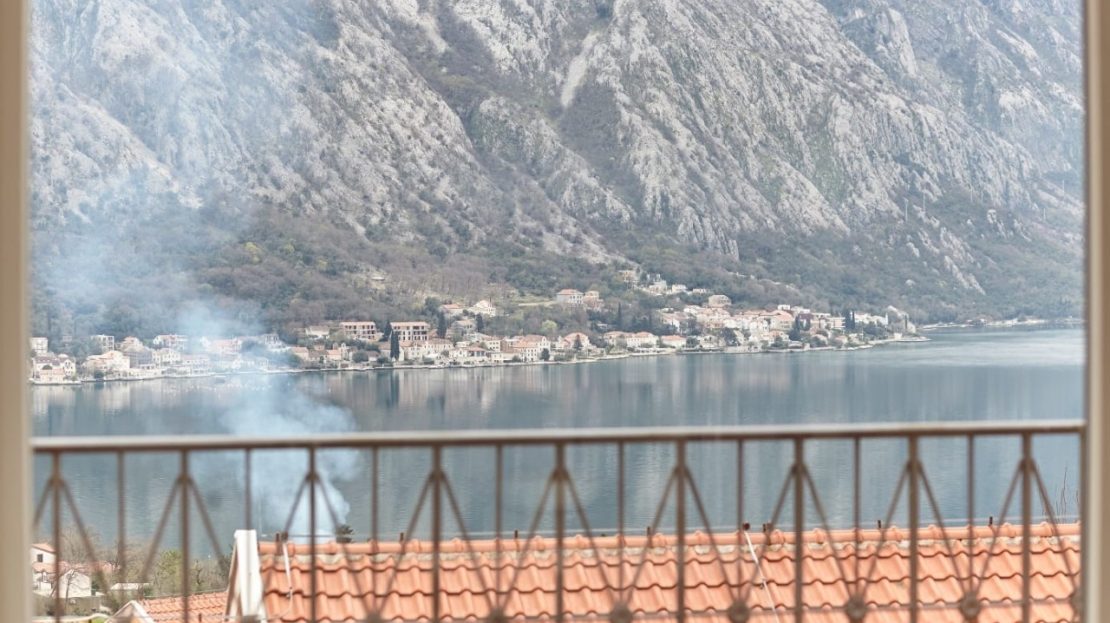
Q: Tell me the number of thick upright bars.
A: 9